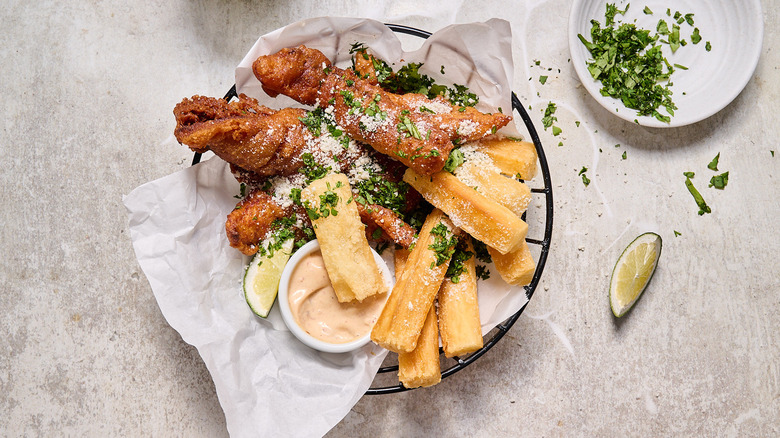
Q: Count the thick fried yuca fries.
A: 8